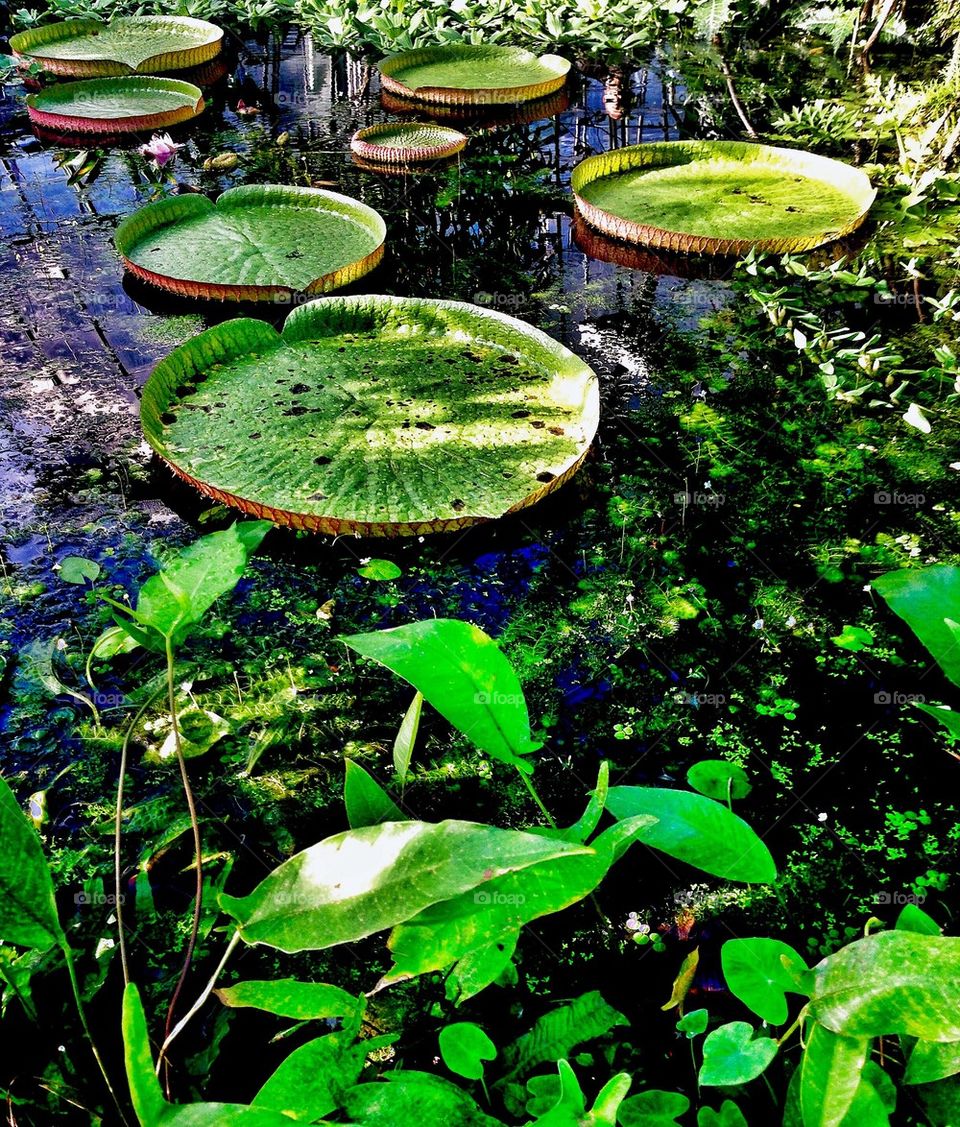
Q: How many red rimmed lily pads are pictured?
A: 7